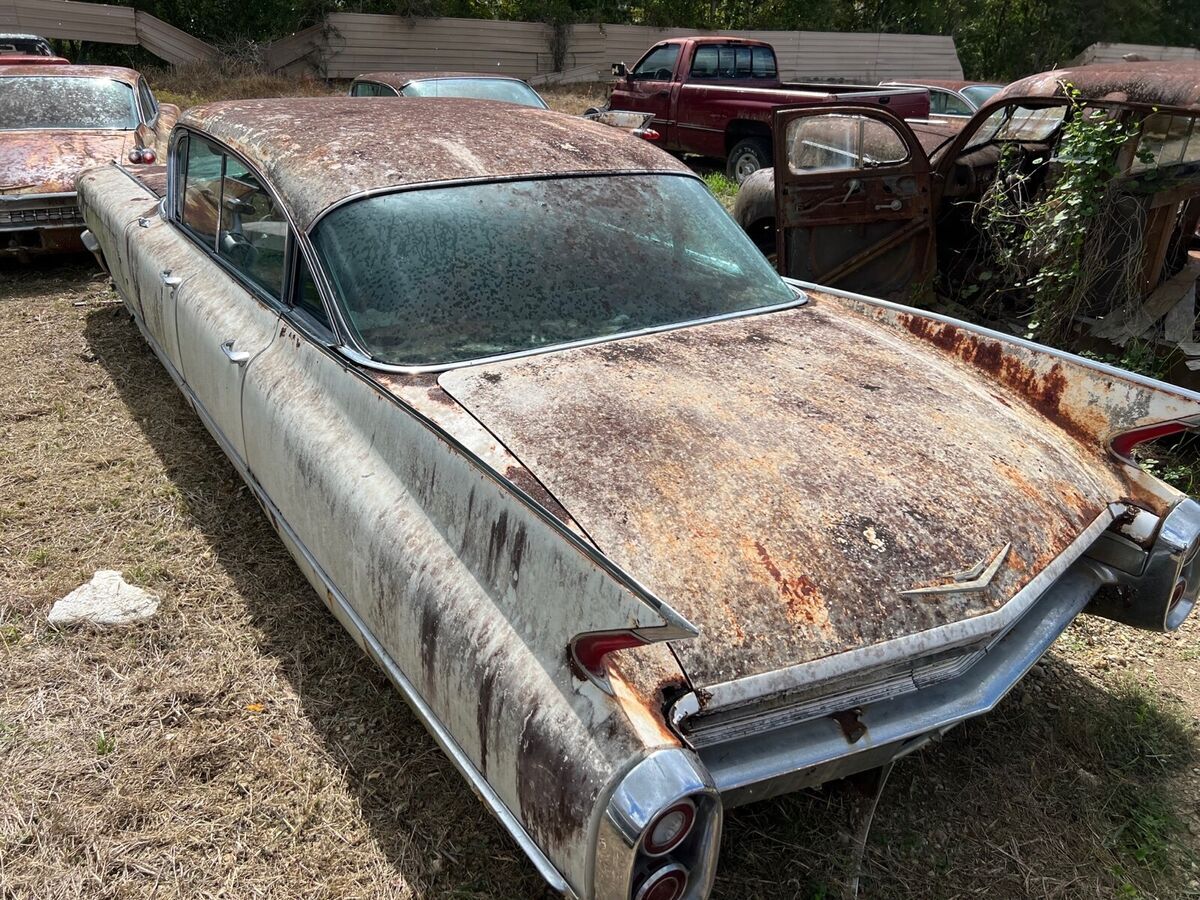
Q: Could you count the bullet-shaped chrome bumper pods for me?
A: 2